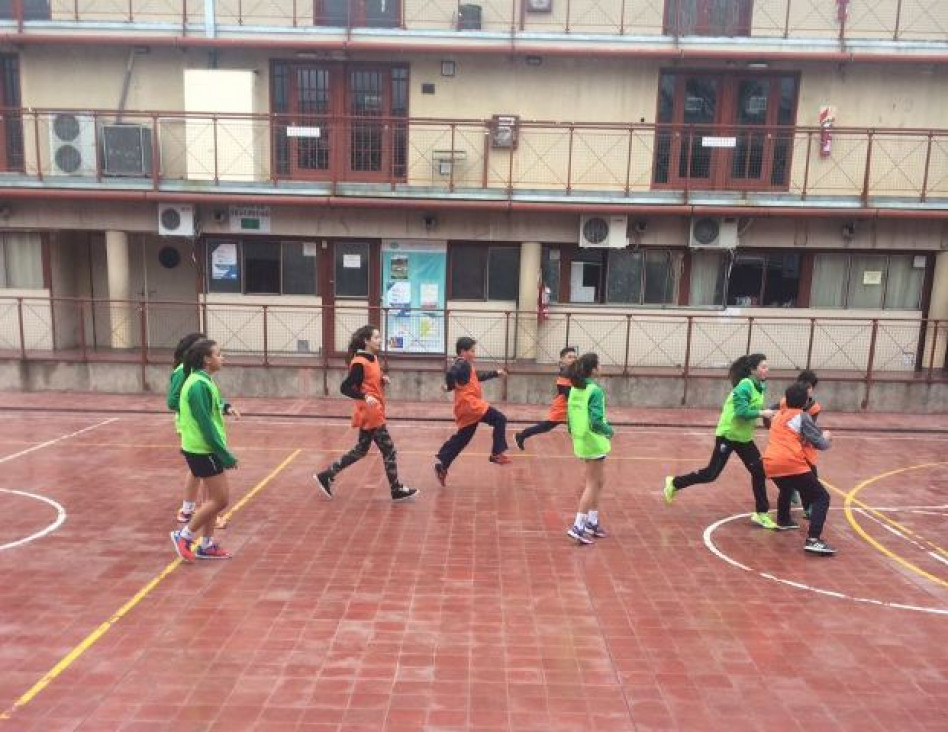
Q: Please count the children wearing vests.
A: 9